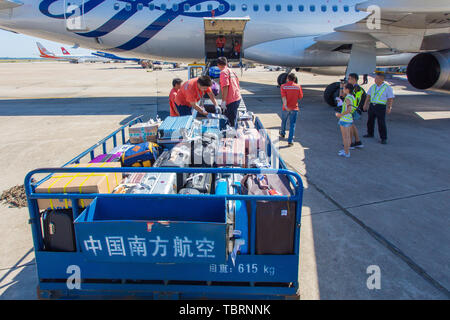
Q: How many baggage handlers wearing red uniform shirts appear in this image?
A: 6